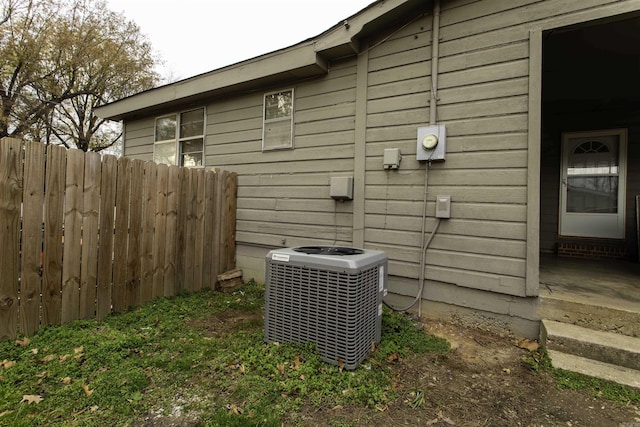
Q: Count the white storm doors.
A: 1